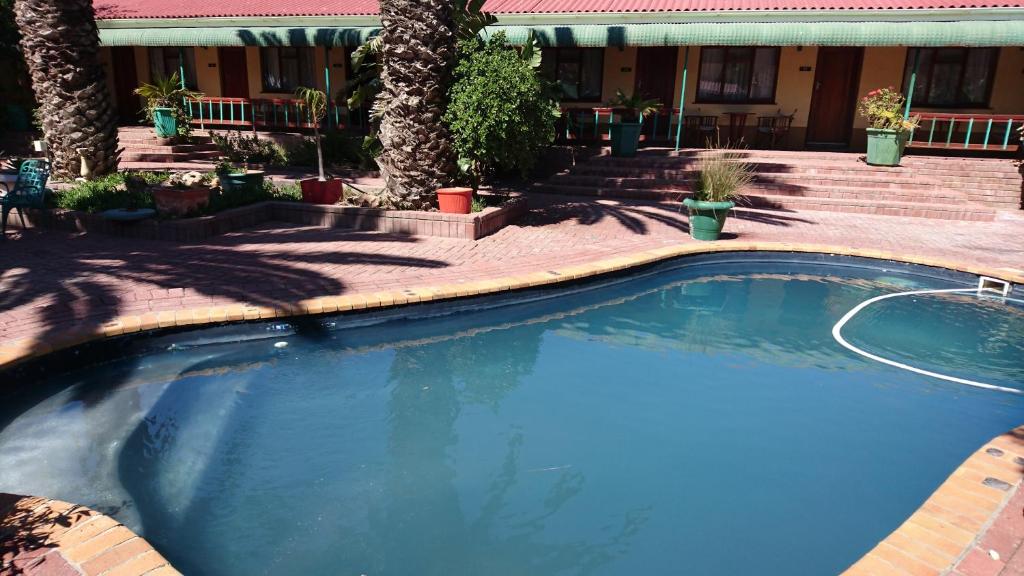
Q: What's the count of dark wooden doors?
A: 4